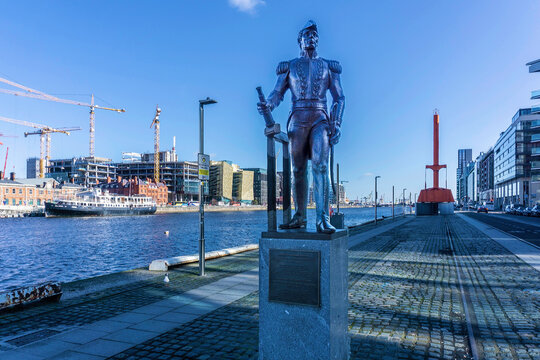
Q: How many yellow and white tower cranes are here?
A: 4